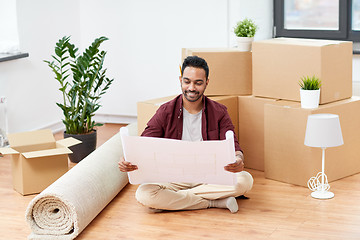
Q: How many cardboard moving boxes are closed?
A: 5